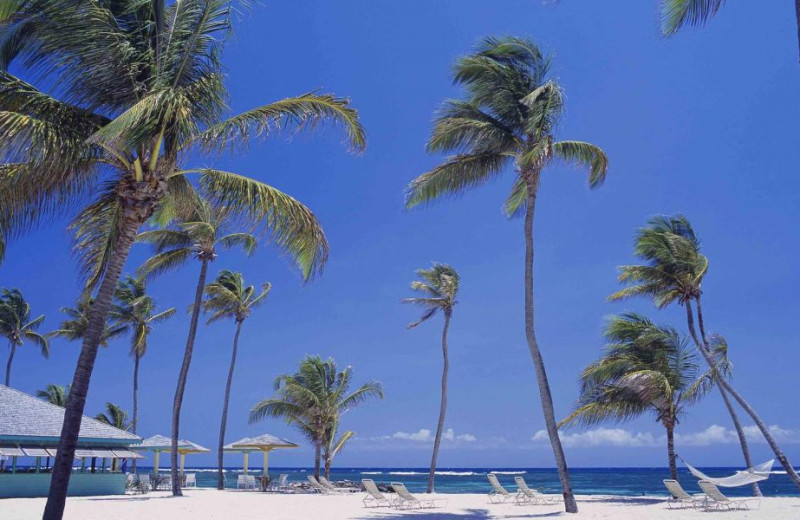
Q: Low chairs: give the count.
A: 8